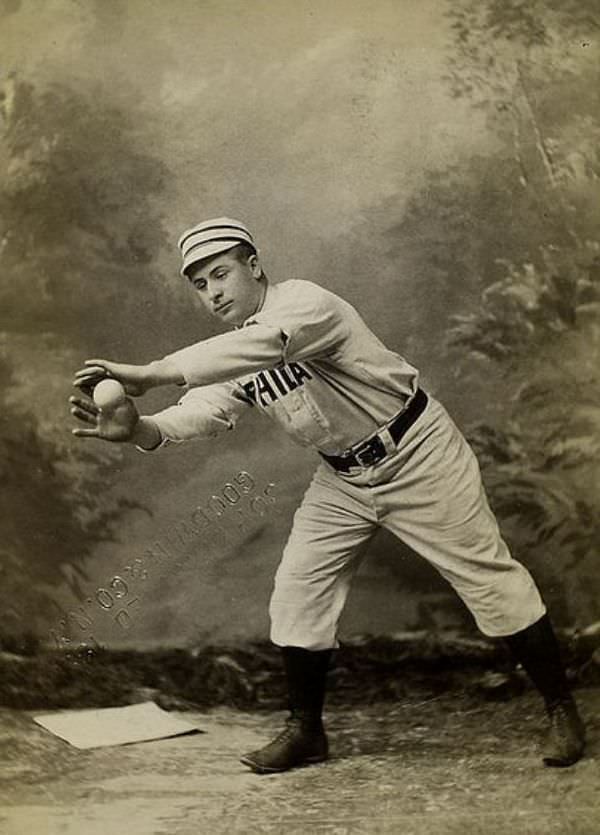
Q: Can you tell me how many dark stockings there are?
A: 2